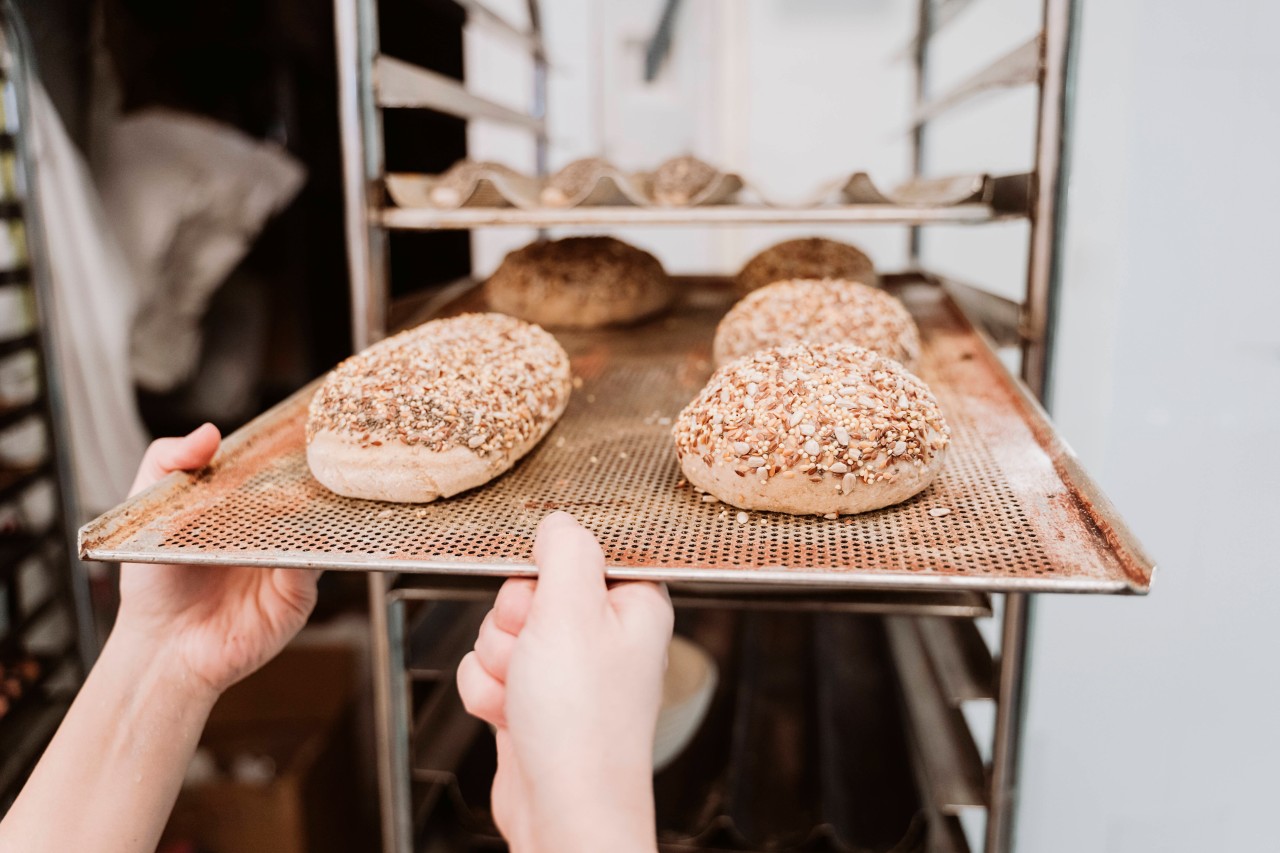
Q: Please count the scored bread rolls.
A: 0